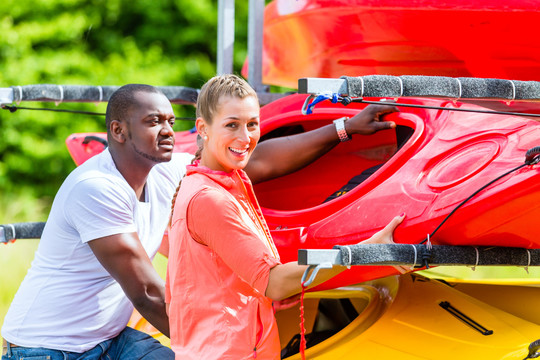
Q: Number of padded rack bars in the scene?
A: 4